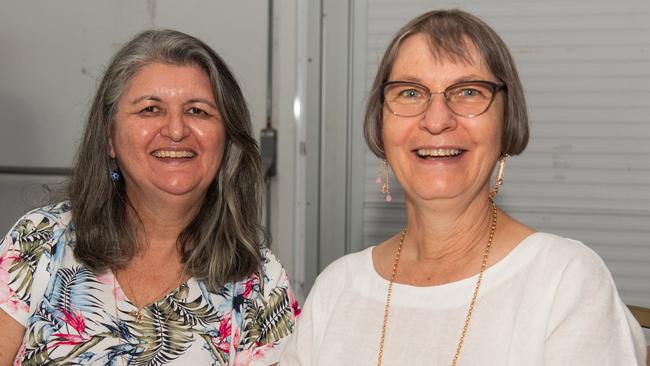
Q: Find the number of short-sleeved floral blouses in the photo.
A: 1